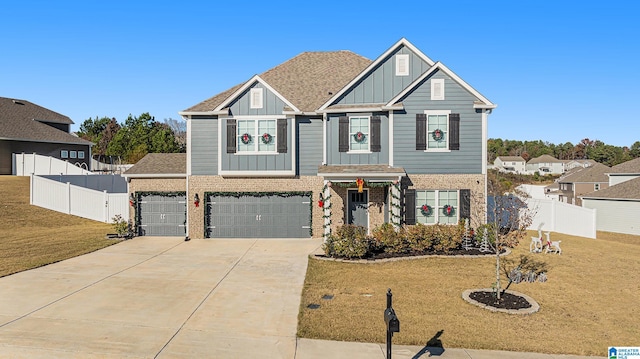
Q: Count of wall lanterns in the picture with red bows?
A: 3